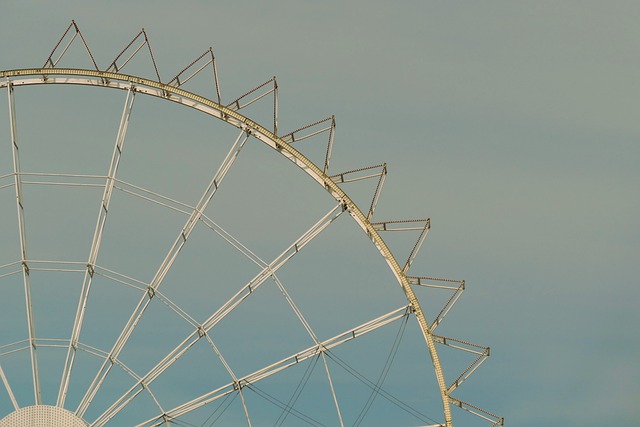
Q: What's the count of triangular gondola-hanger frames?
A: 10